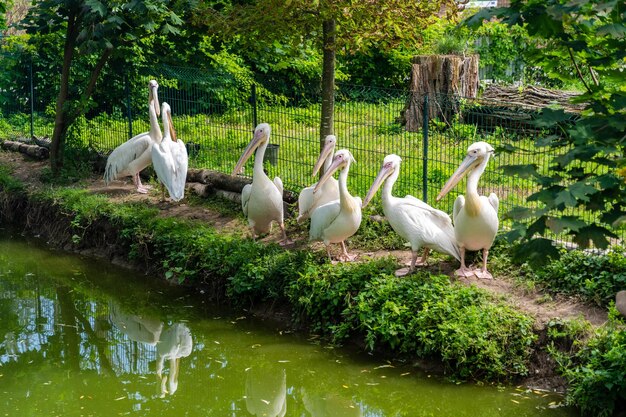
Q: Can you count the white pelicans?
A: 7